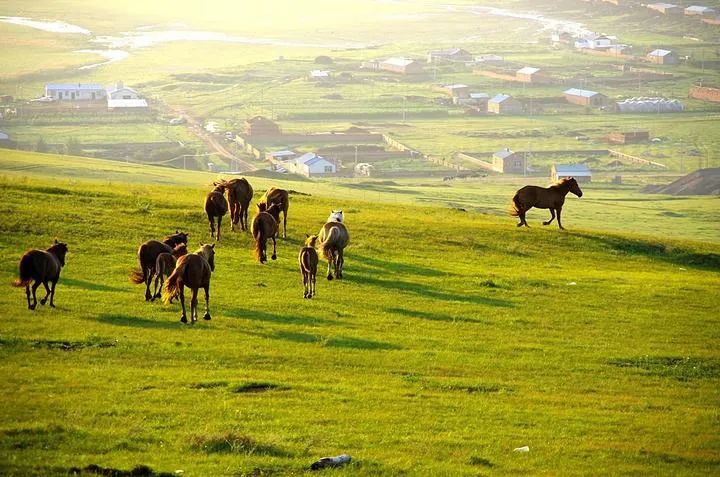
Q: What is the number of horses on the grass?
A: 11